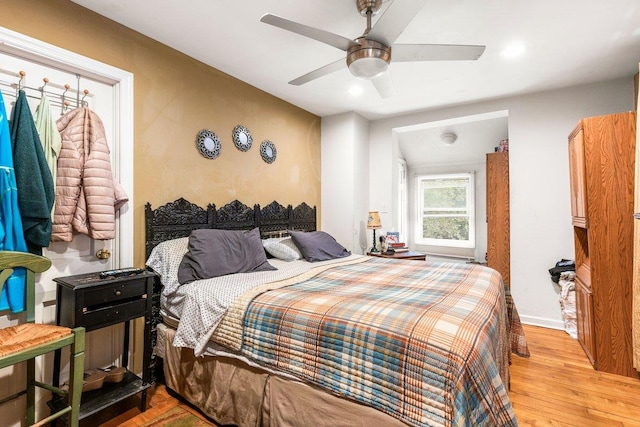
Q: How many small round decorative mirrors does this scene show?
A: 3